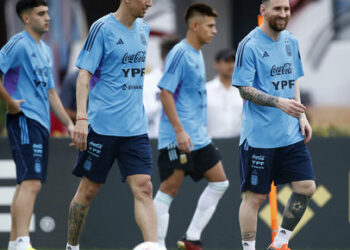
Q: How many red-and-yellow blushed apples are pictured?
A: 0